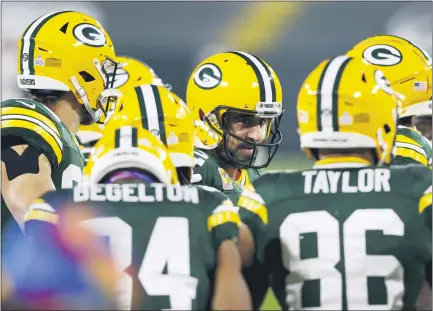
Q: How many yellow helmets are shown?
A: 7